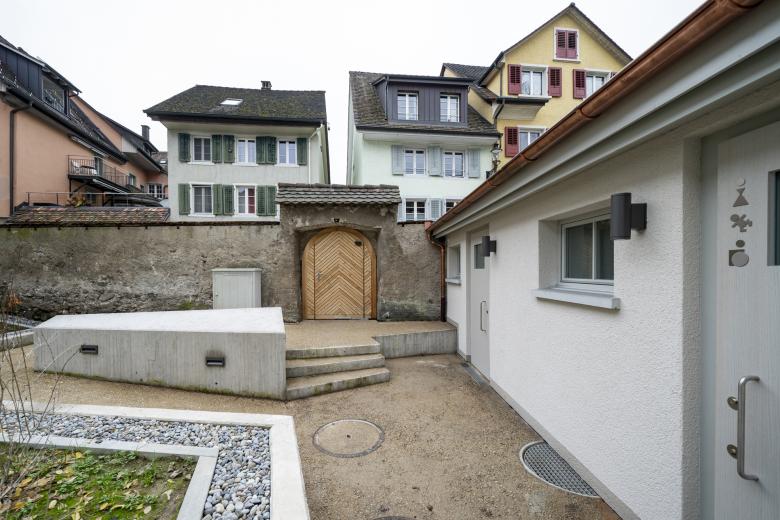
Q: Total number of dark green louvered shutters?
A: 11